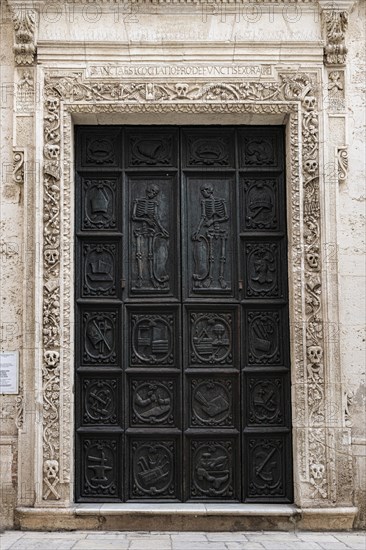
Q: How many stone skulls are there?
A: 11